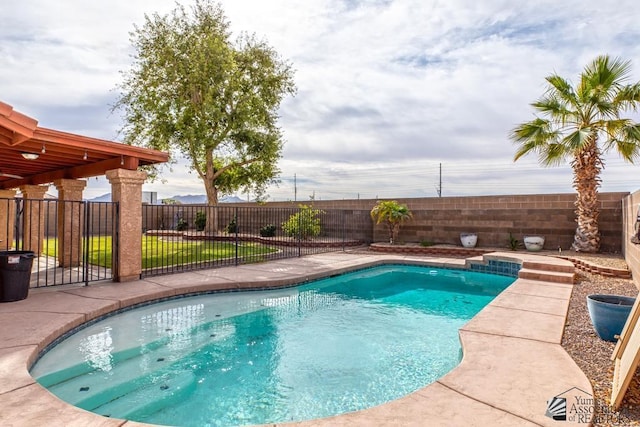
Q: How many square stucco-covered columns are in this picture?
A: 4